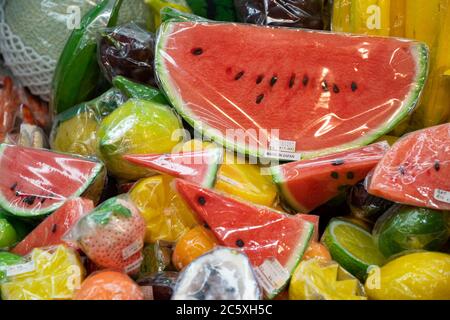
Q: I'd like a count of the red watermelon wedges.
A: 7